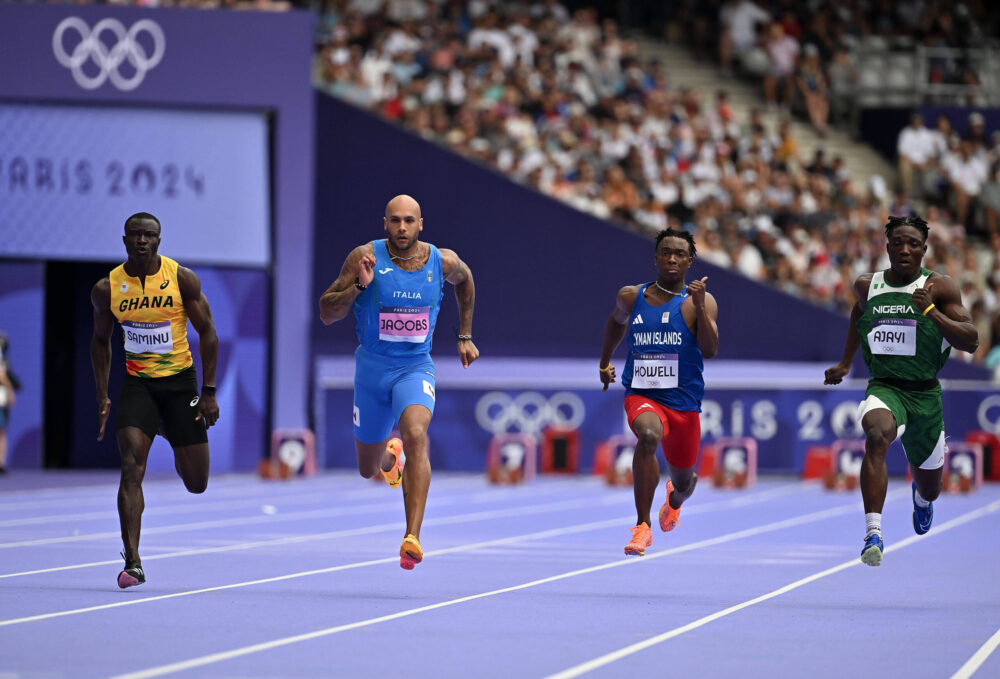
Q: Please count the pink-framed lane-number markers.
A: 6